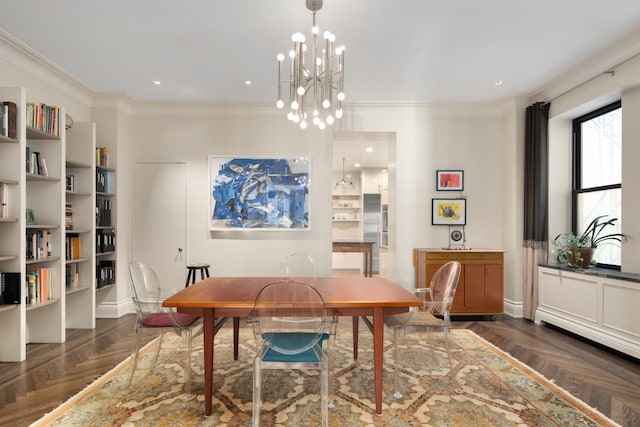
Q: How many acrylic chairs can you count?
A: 4